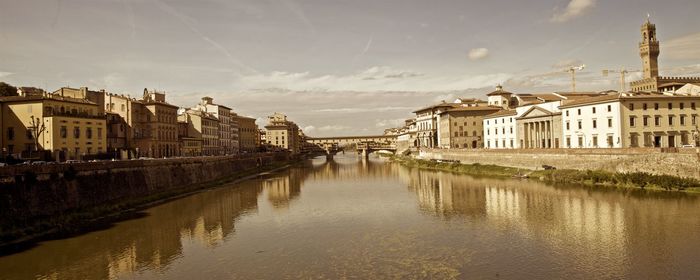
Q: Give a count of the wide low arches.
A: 3